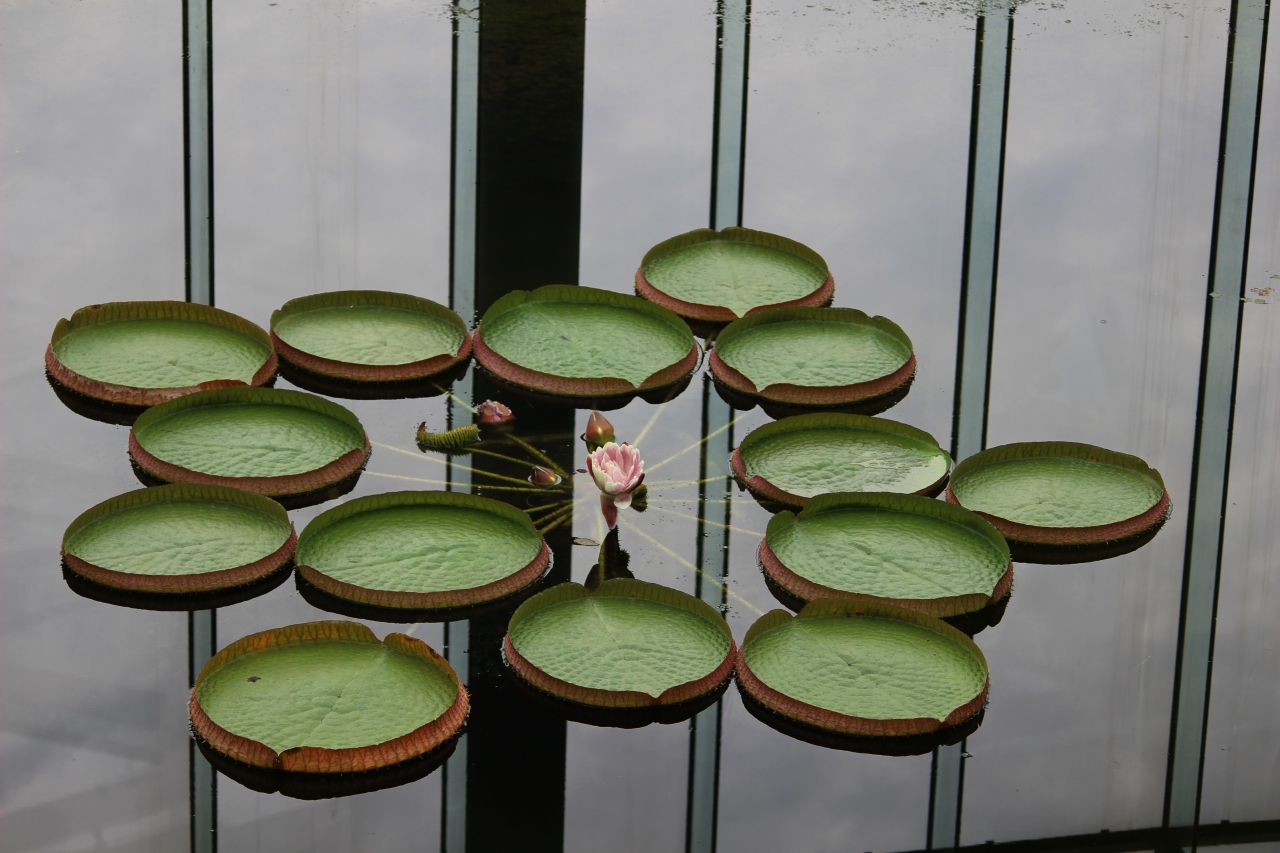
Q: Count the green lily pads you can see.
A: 14